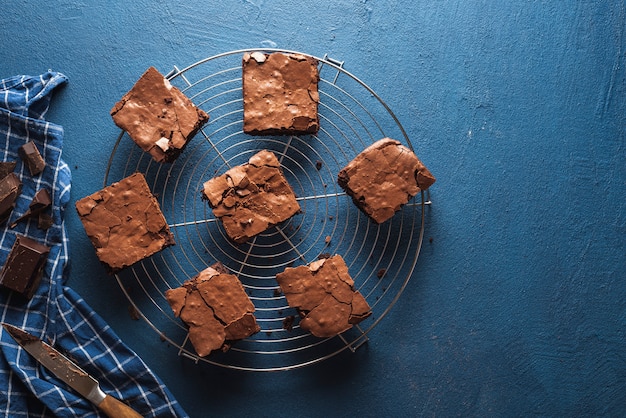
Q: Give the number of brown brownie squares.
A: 7